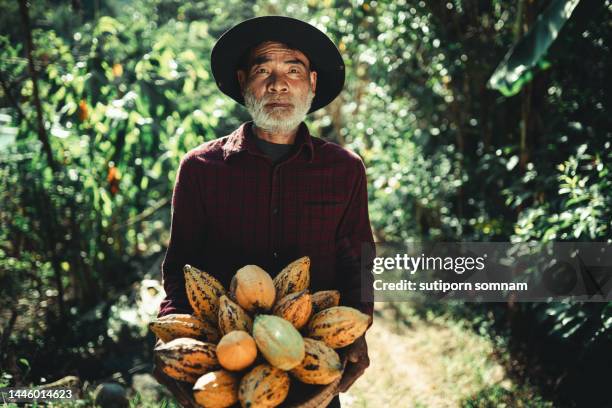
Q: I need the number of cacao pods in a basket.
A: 14